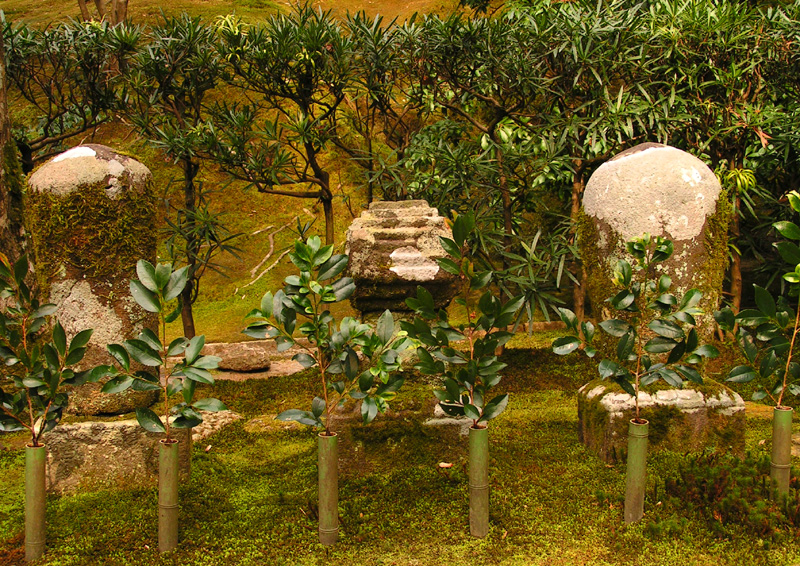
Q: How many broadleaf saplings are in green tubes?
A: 6